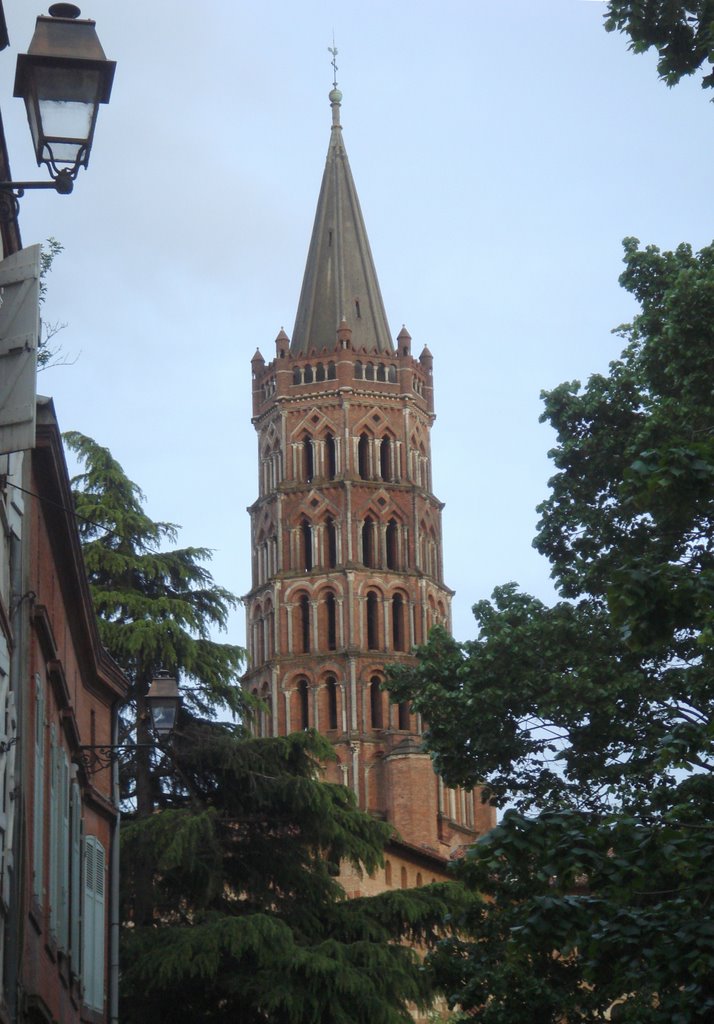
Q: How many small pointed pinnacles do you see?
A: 5